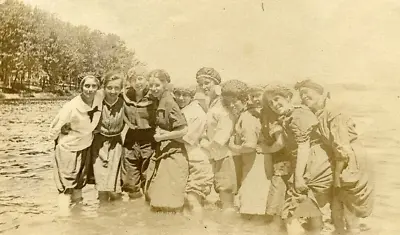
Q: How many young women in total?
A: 10